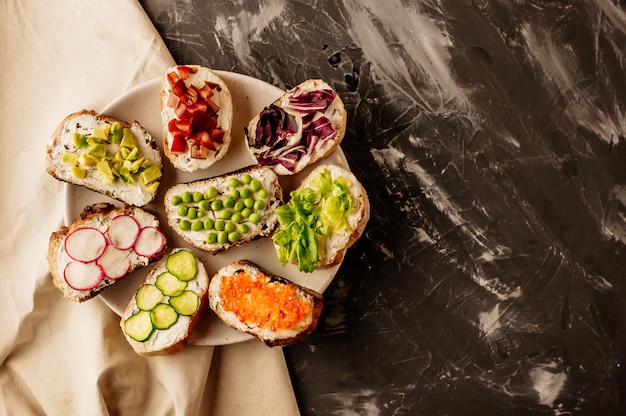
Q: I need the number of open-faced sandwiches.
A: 8